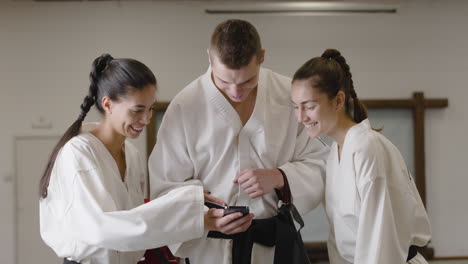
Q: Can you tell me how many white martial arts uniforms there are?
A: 3